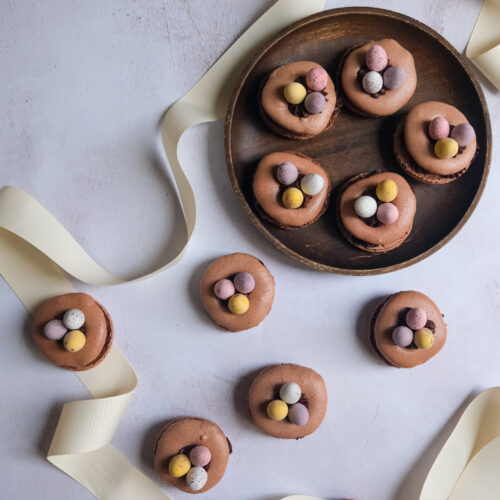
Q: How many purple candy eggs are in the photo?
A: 8